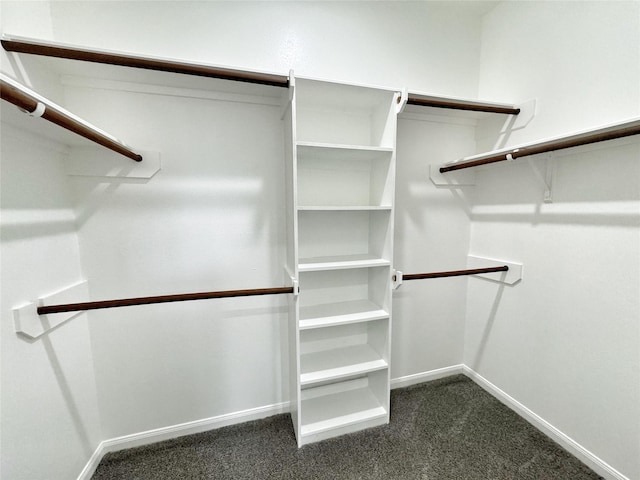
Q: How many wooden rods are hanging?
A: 6